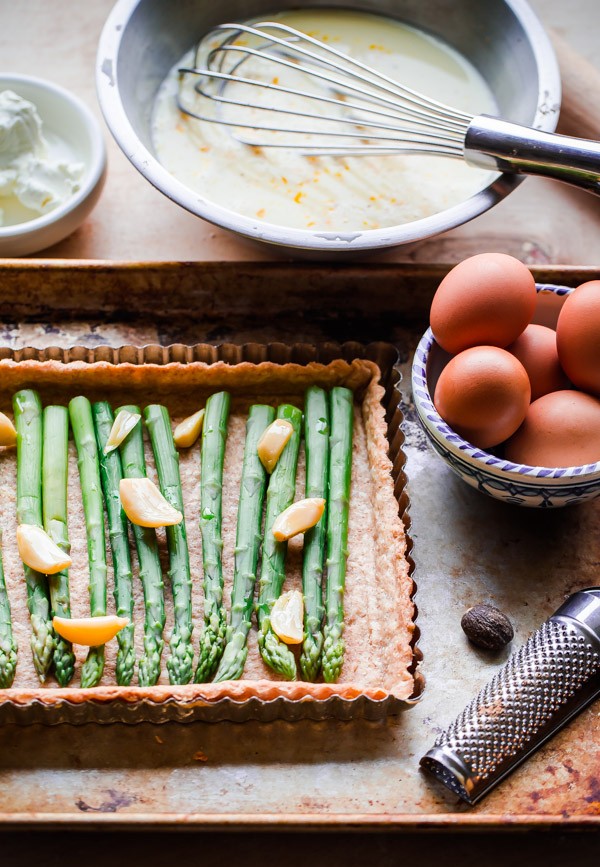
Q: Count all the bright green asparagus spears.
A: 12